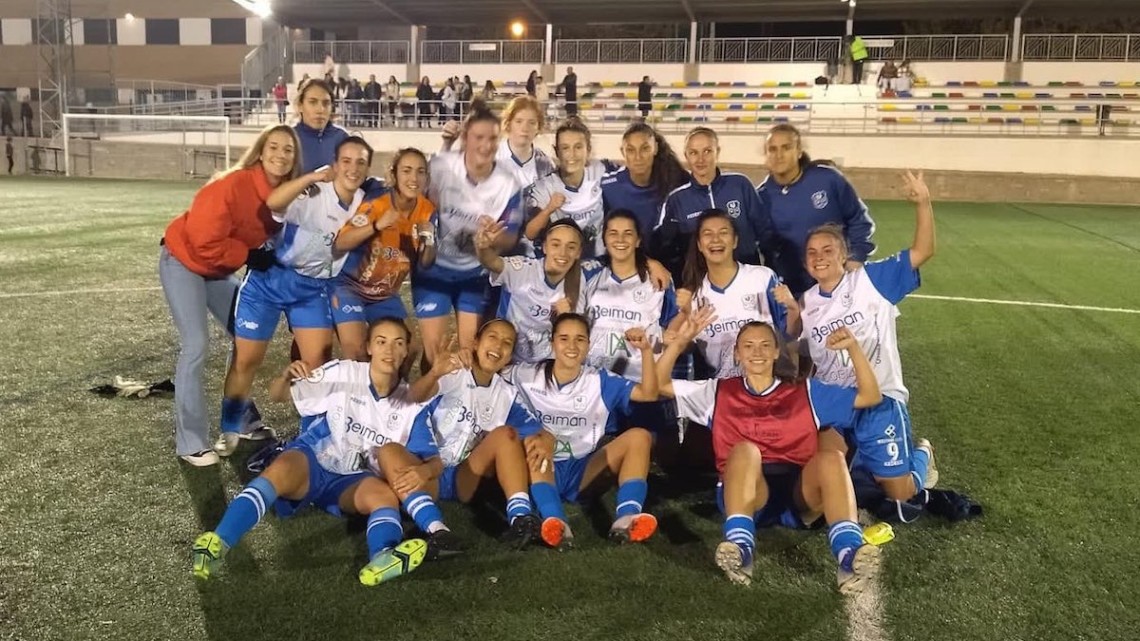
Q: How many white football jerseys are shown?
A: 12